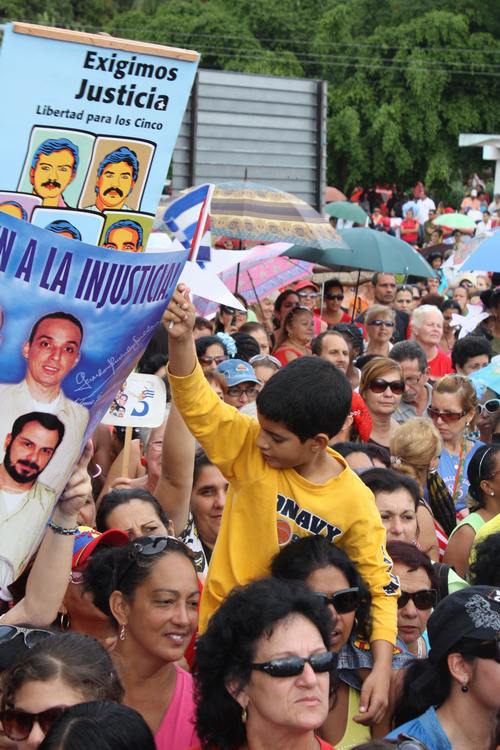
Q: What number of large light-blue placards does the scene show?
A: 1